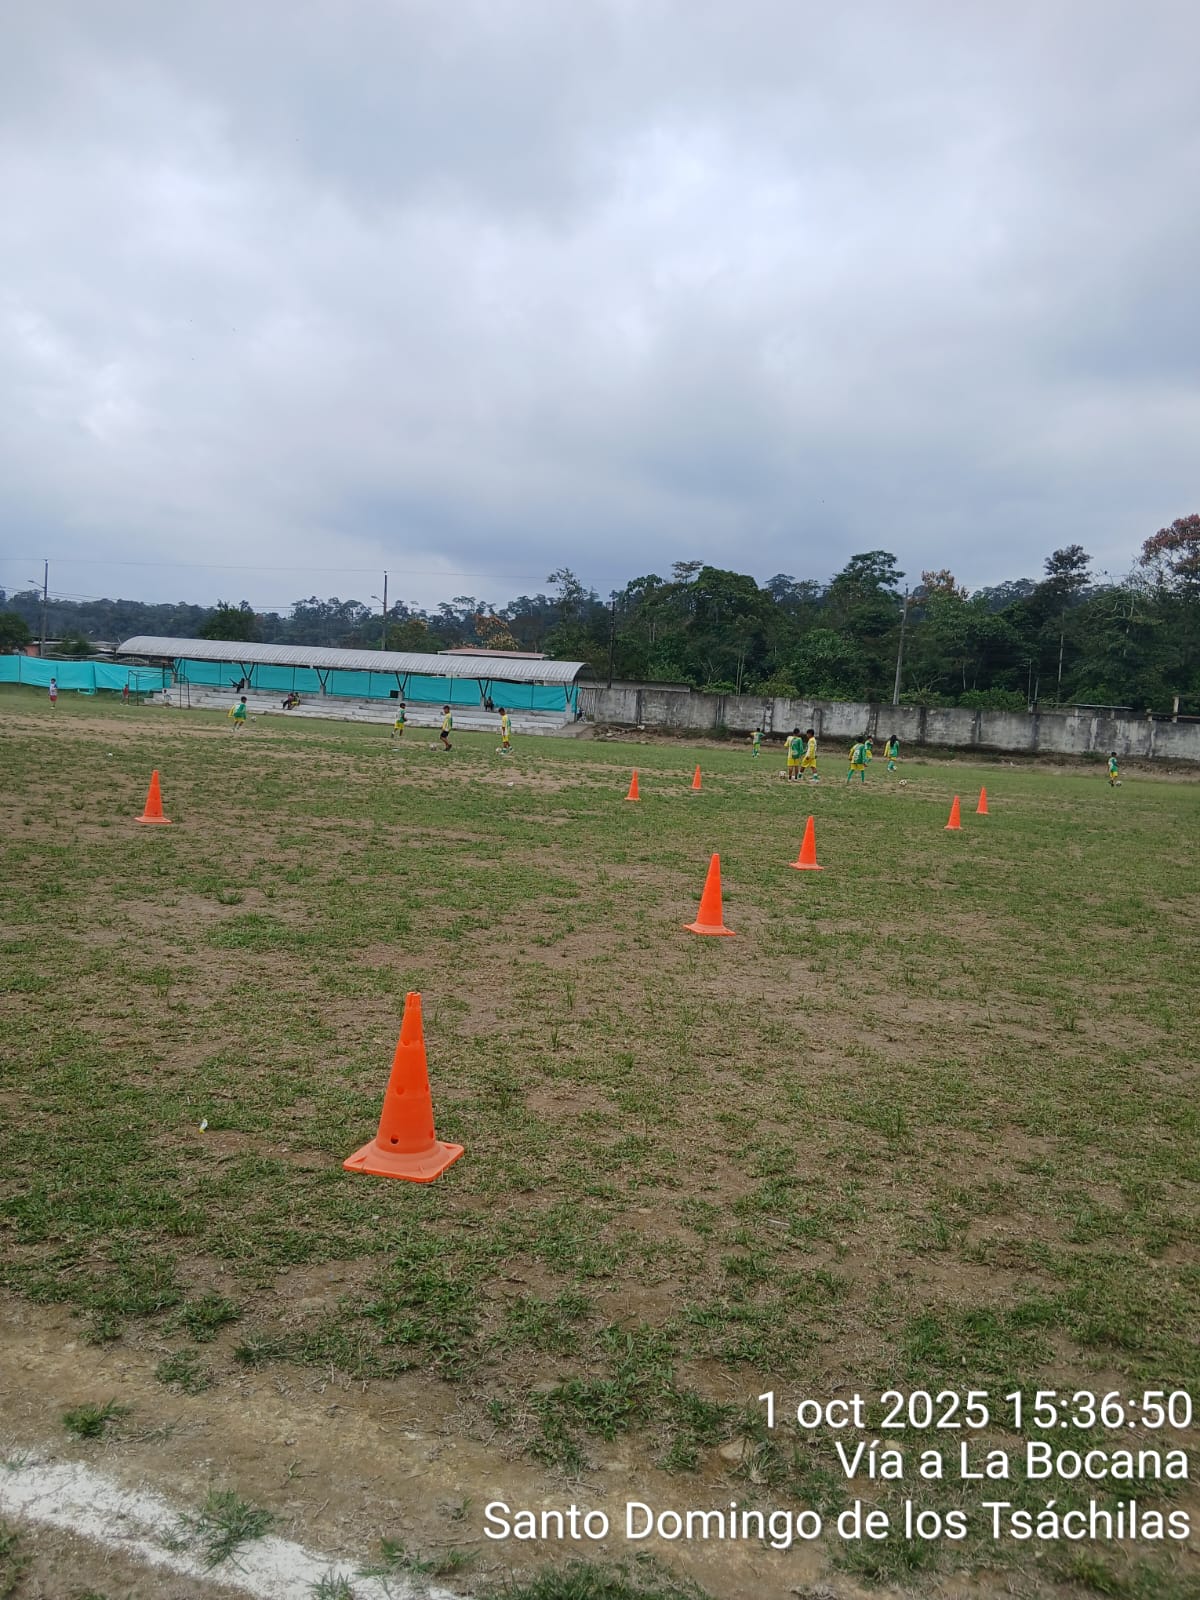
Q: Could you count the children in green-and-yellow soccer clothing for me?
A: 11